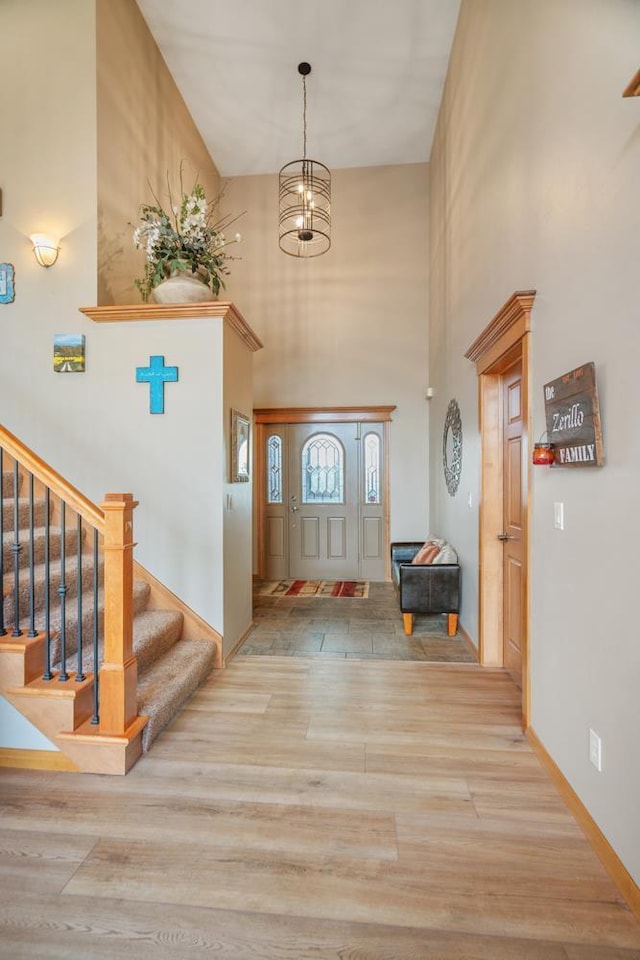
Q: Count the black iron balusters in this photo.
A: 7